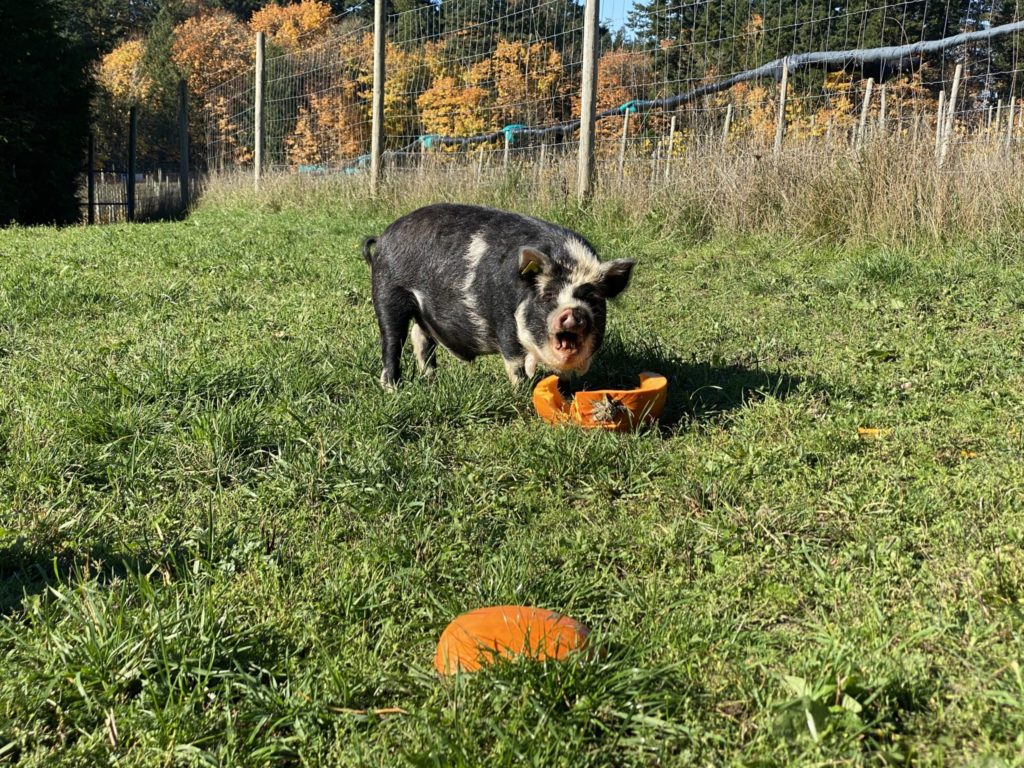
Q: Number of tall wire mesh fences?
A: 1